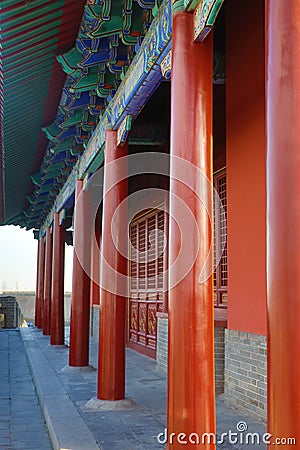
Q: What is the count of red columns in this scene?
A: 8